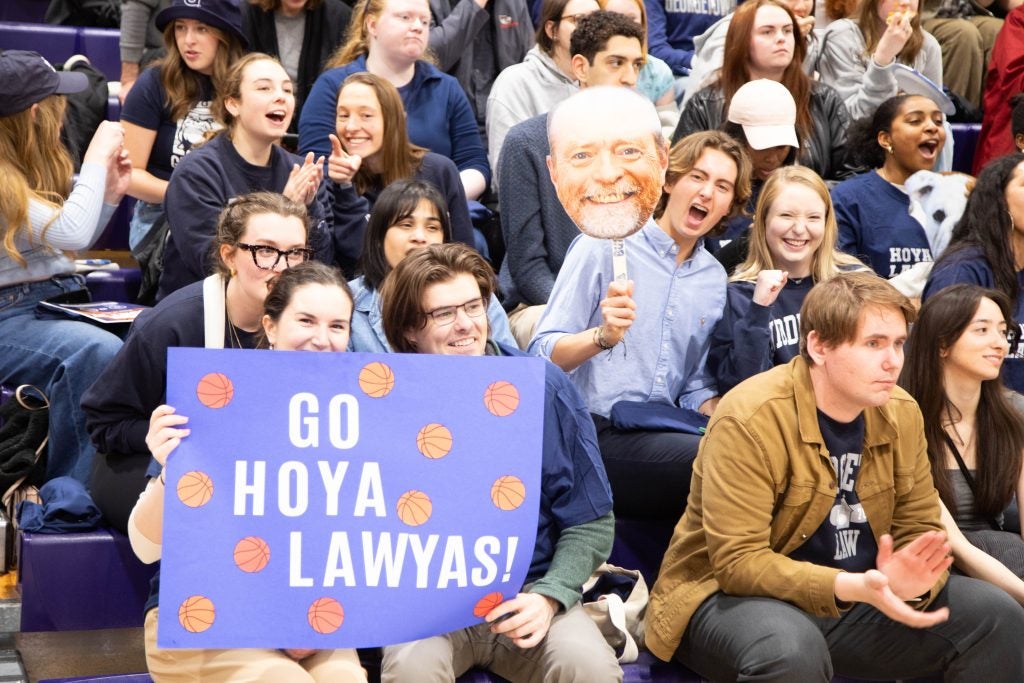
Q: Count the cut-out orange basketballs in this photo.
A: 11